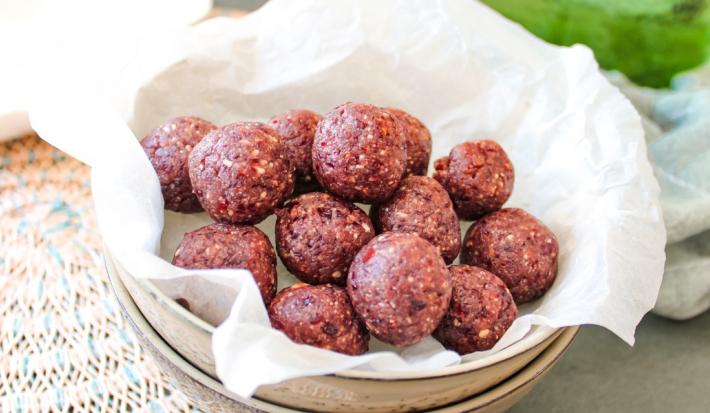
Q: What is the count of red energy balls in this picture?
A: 13